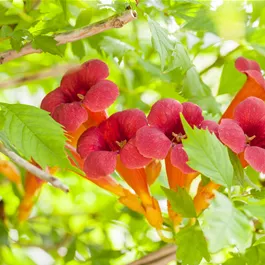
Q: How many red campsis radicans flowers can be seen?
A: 5